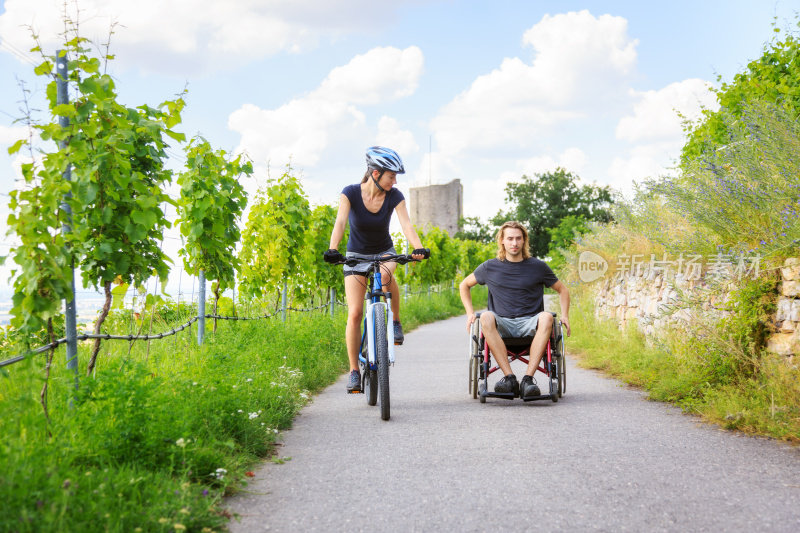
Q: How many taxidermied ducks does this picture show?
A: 0